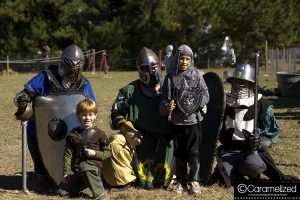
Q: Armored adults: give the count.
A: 3